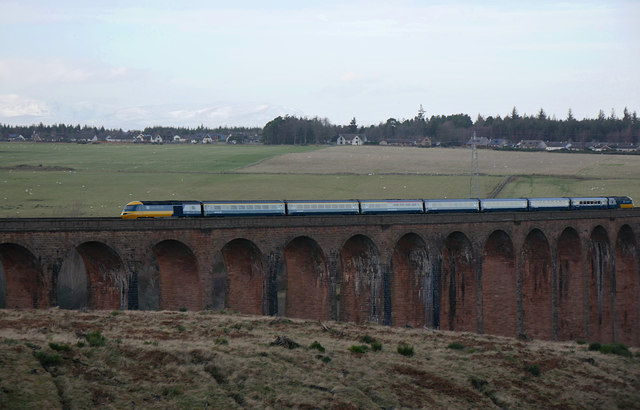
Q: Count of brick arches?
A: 13